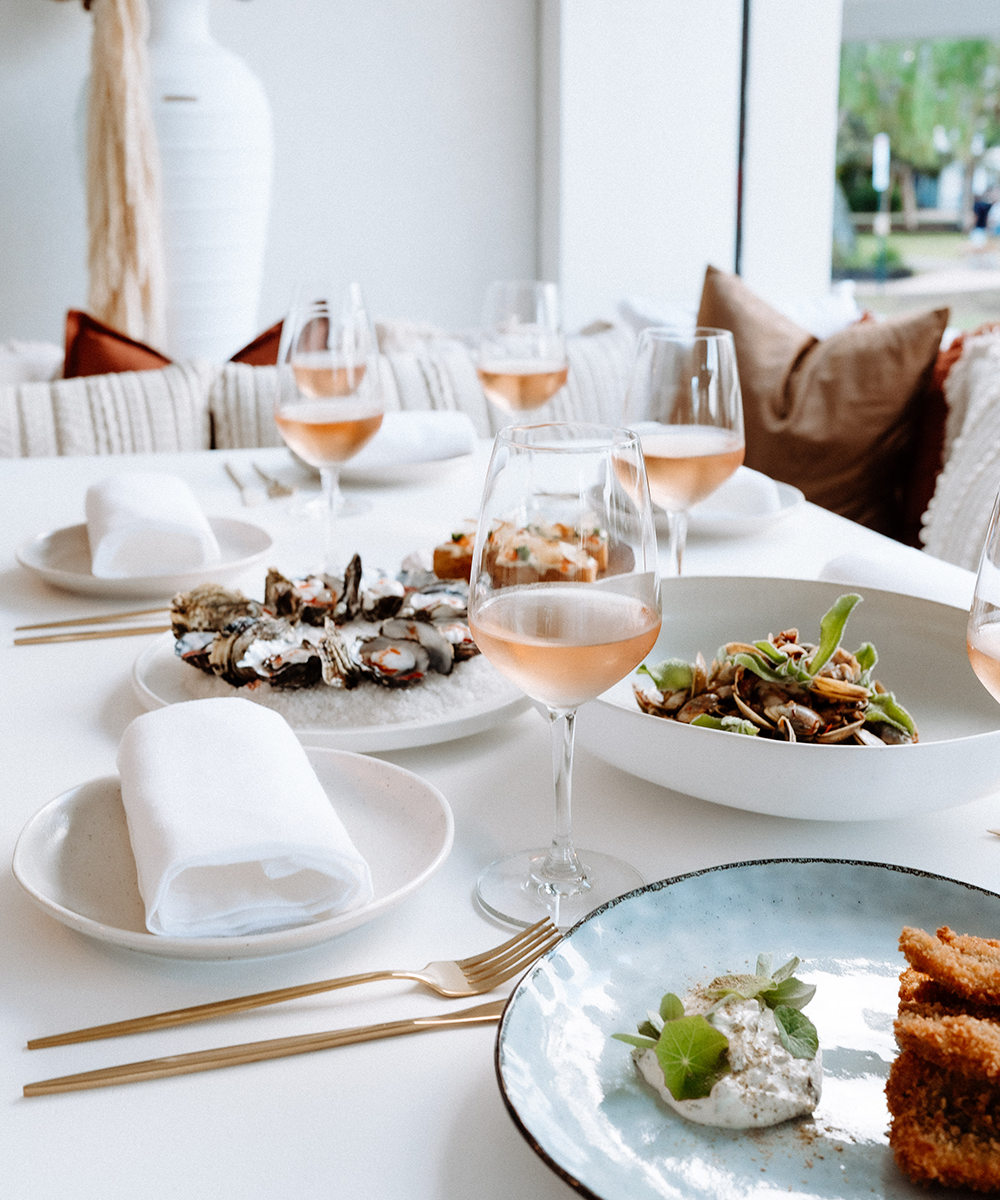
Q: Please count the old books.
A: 0